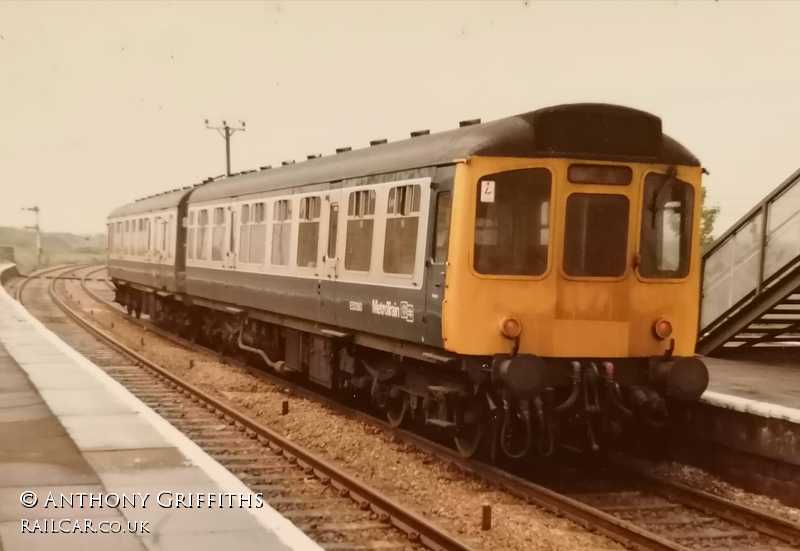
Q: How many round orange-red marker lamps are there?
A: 2